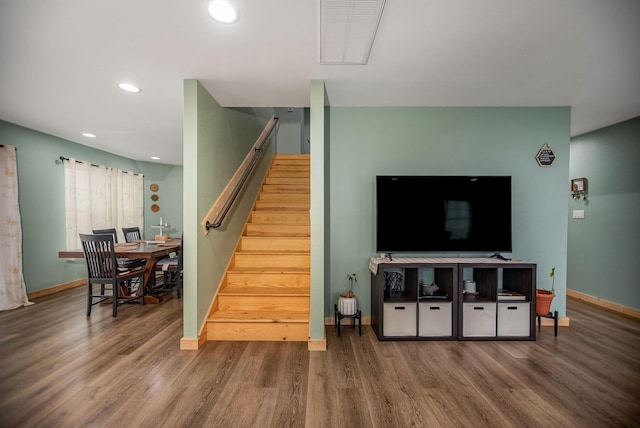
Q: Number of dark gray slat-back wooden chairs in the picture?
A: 4